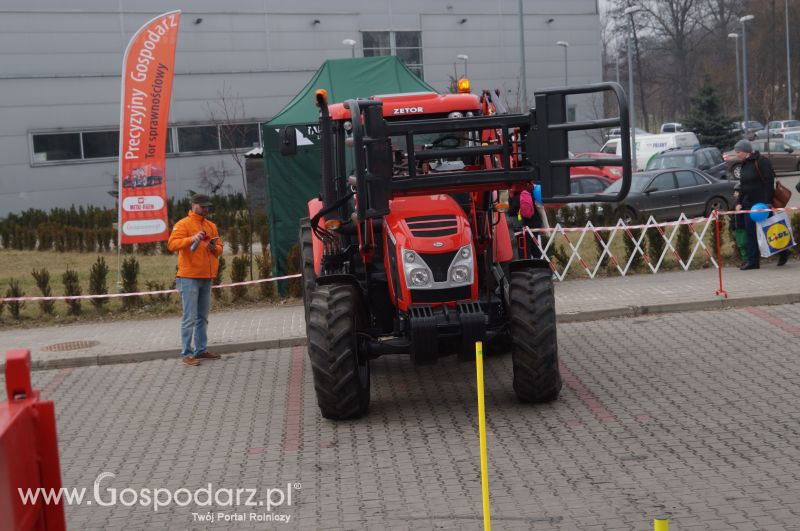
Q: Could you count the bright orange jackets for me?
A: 1